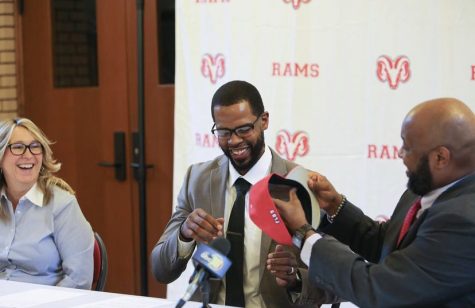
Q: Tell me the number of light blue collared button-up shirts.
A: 1